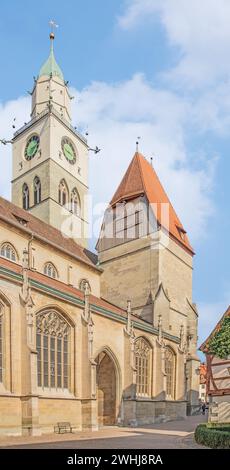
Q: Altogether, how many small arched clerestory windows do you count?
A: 3